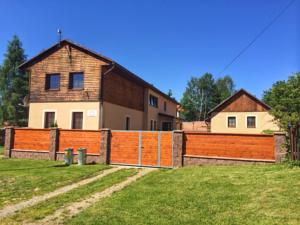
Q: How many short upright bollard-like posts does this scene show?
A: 2